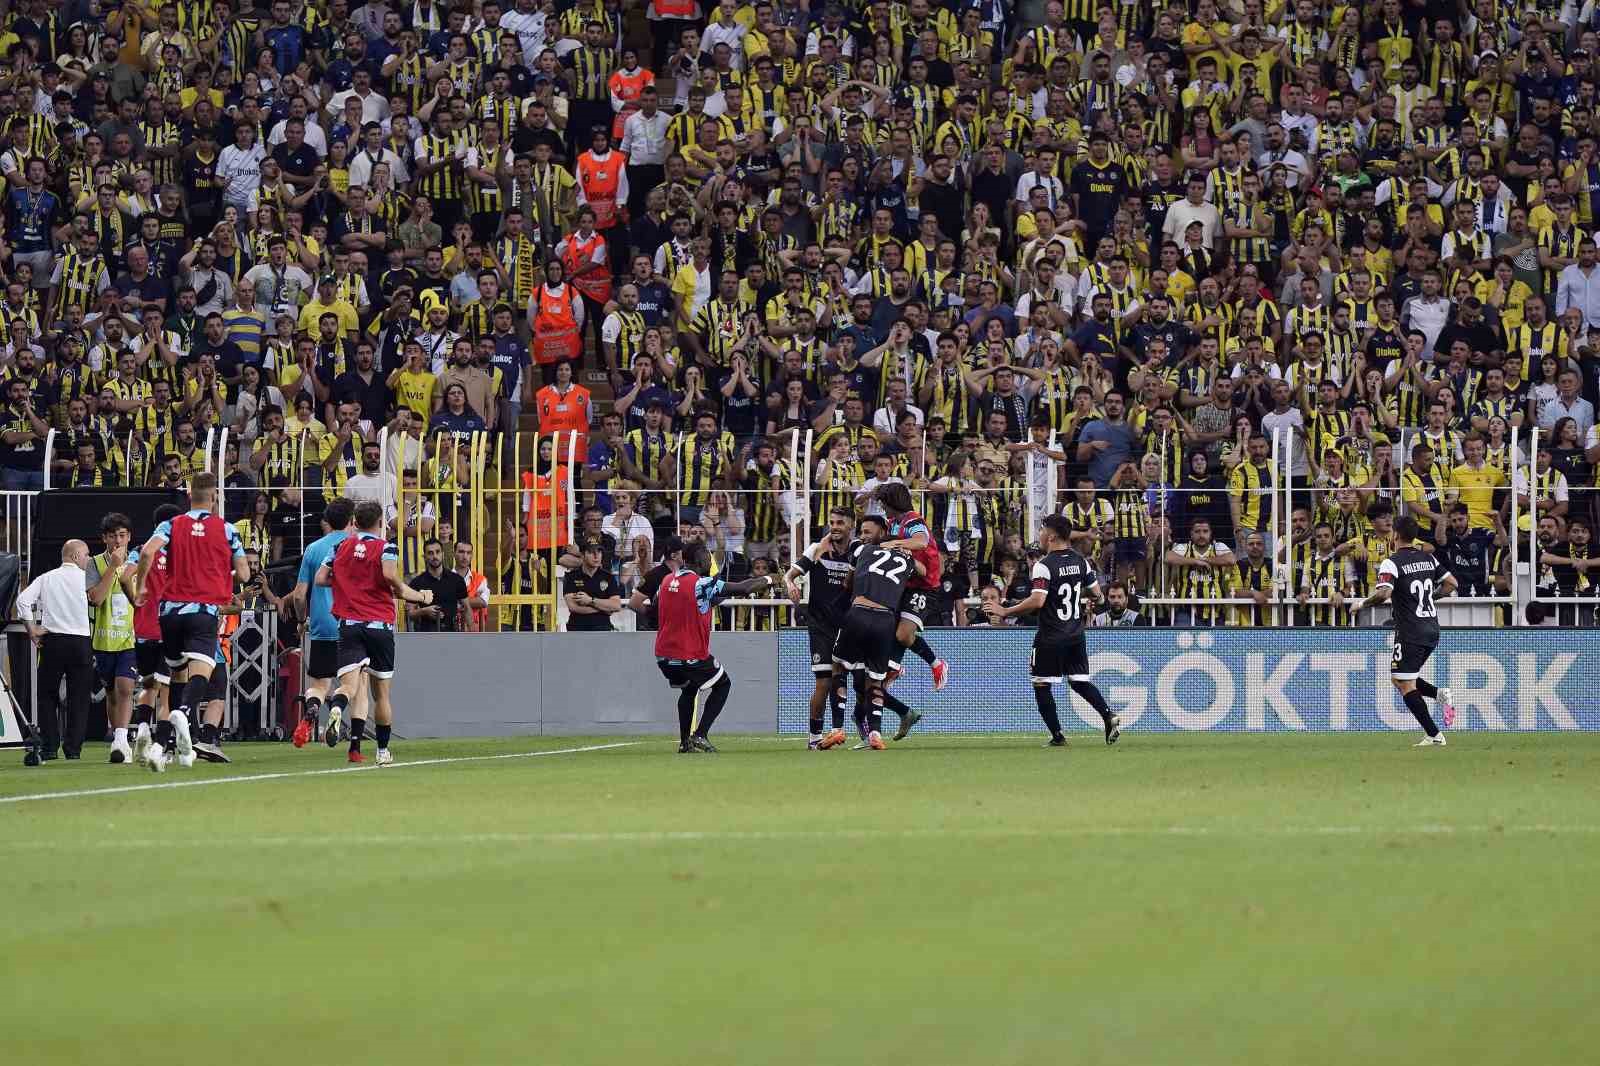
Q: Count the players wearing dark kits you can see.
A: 5